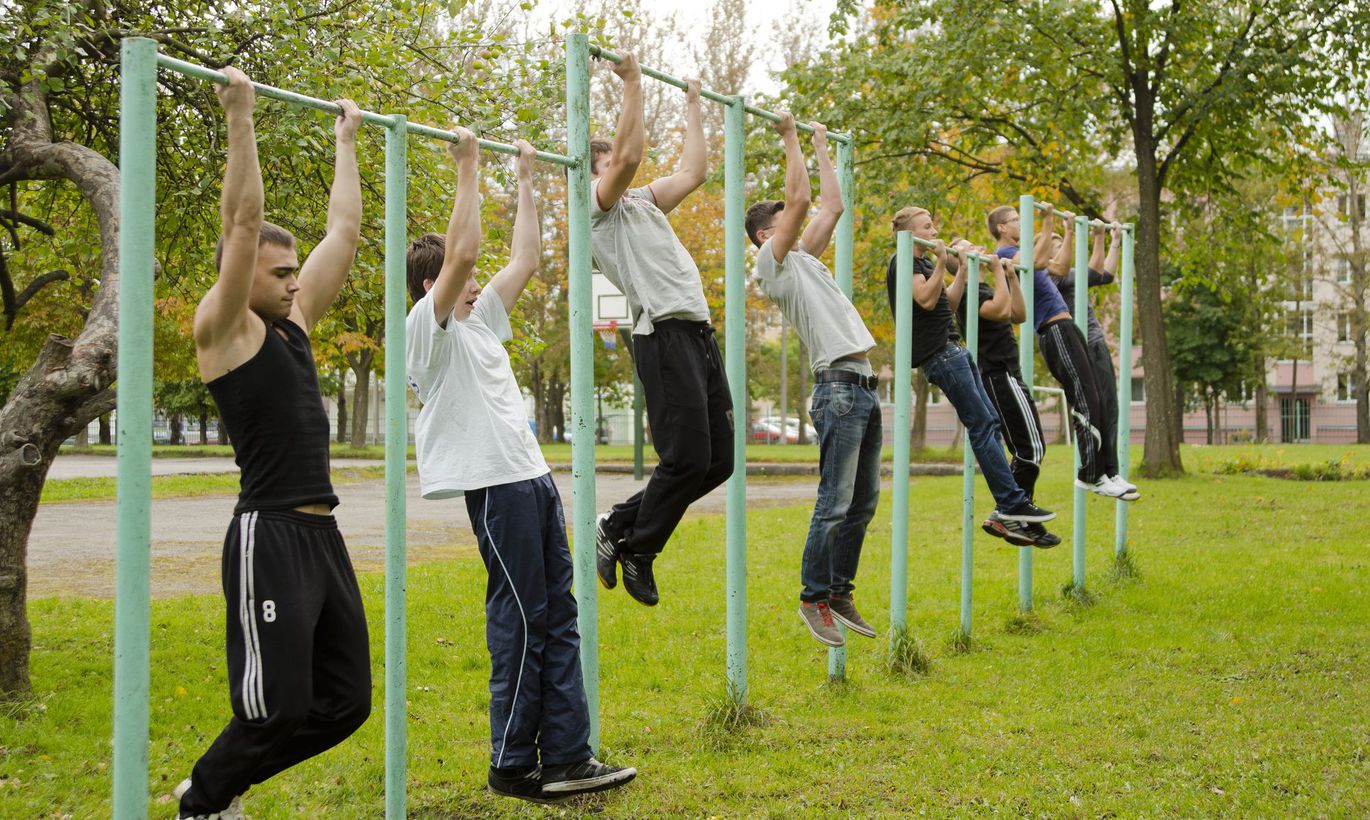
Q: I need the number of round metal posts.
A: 10